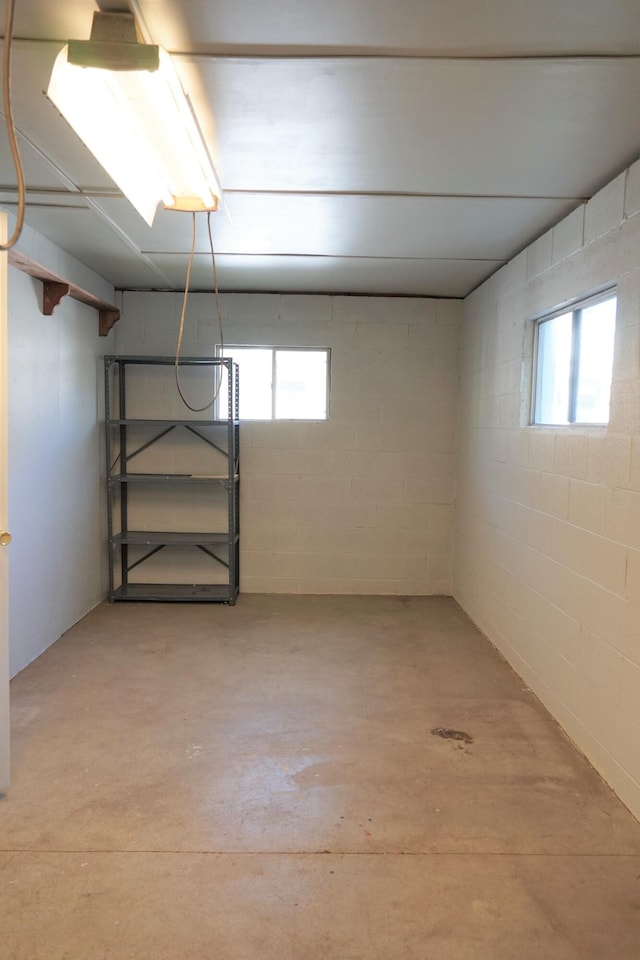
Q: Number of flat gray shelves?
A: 5